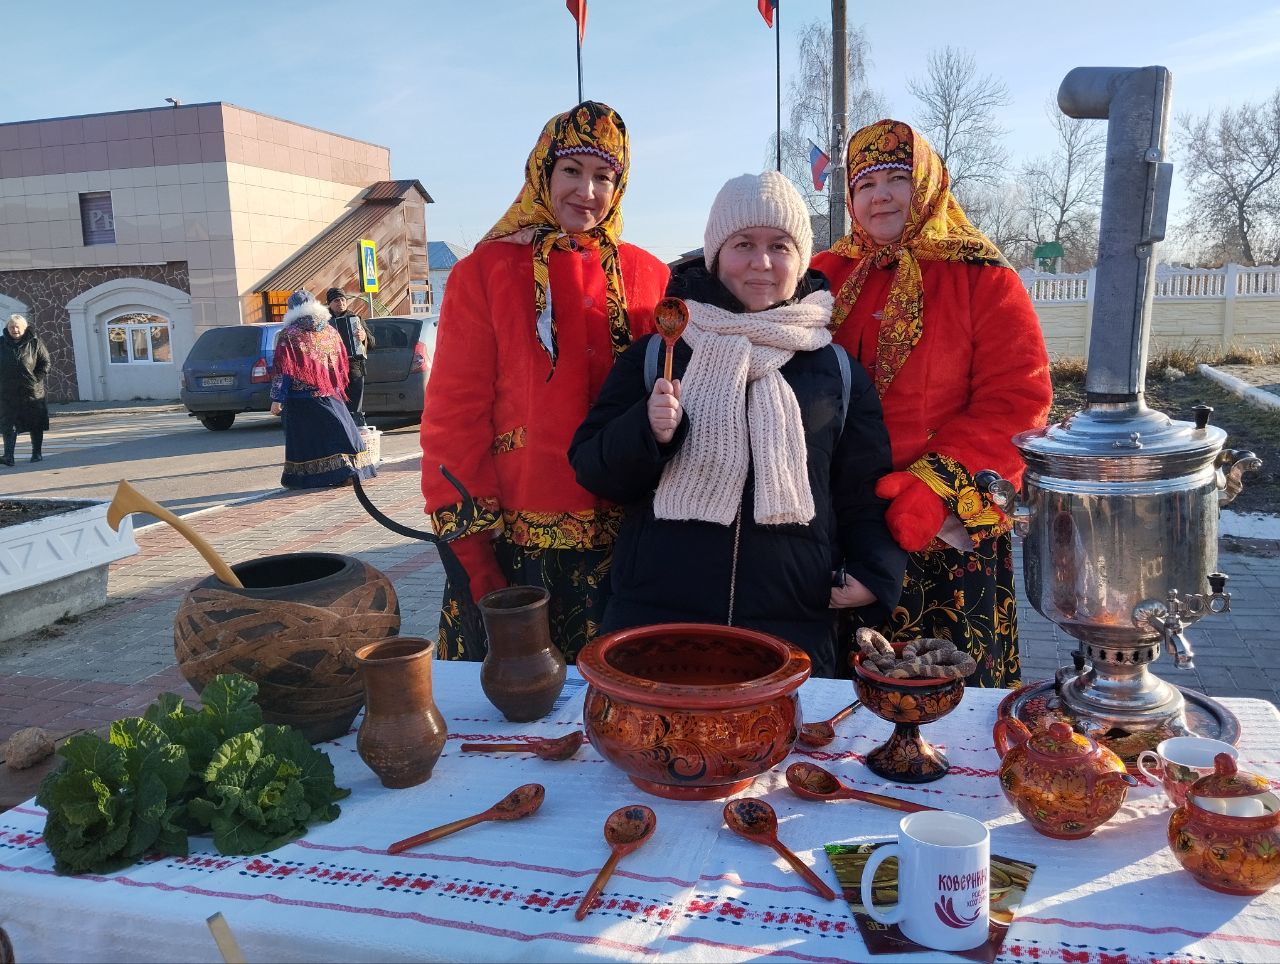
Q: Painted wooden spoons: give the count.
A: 7